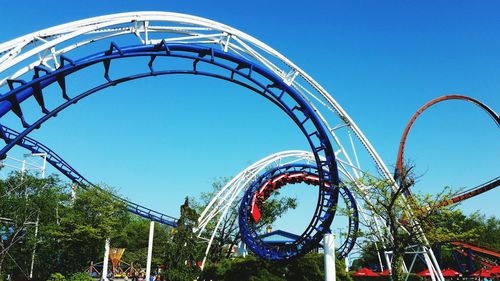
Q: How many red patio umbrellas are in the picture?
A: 6